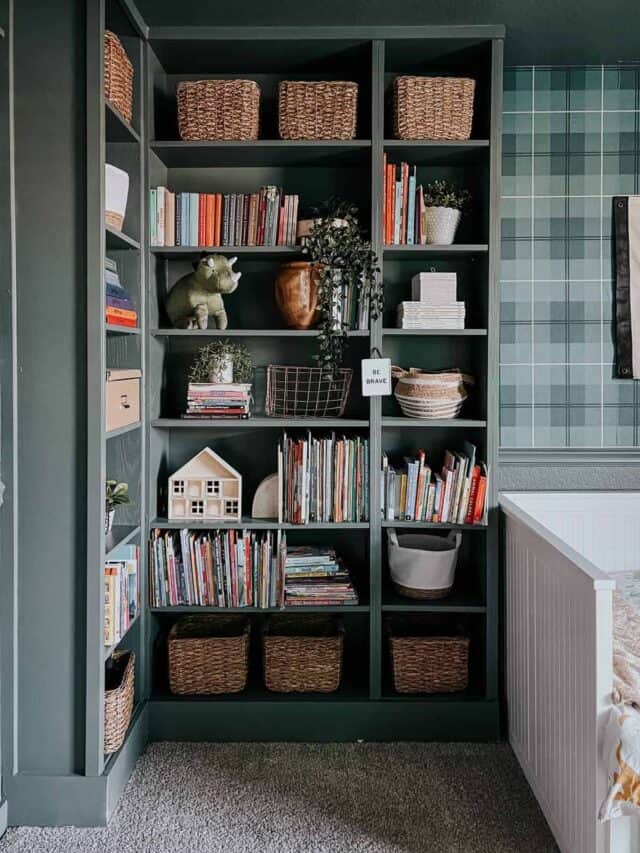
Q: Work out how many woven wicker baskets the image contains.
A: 8